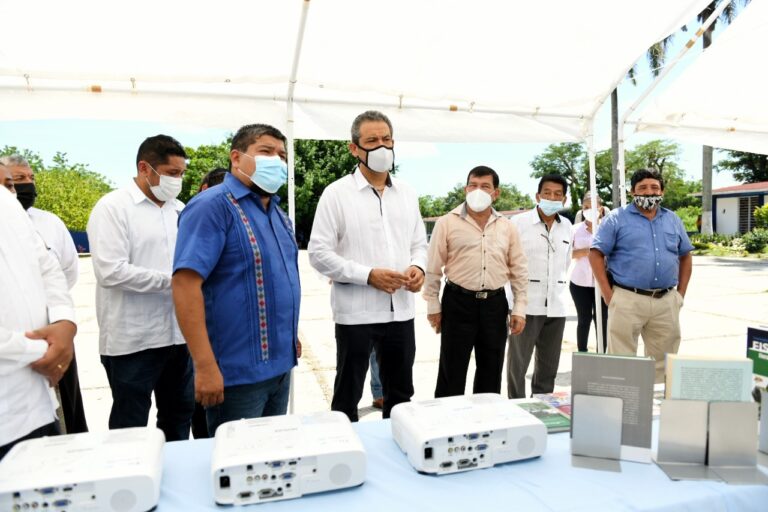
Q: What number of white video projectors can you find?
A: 3